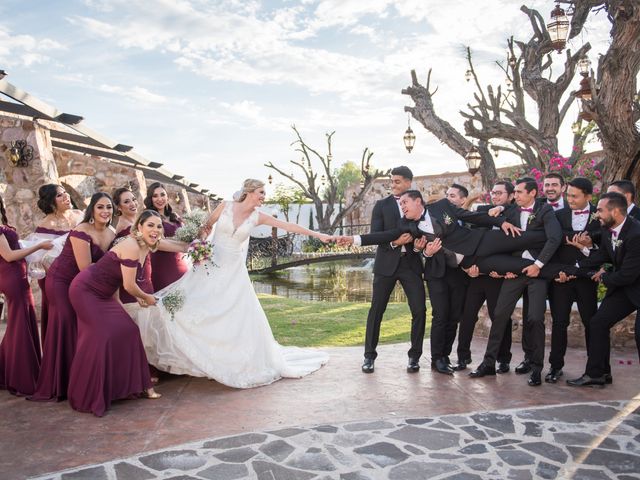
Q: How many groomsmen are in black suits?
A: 8